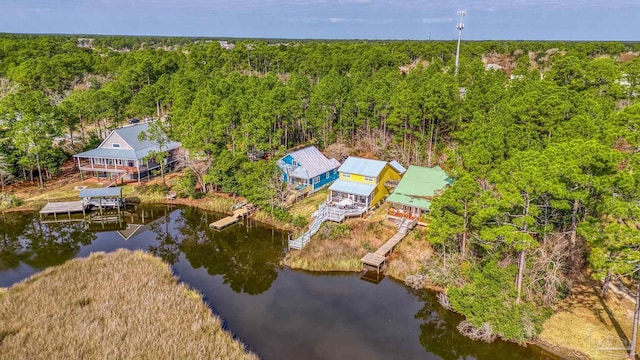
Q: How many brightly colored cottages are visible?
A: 3